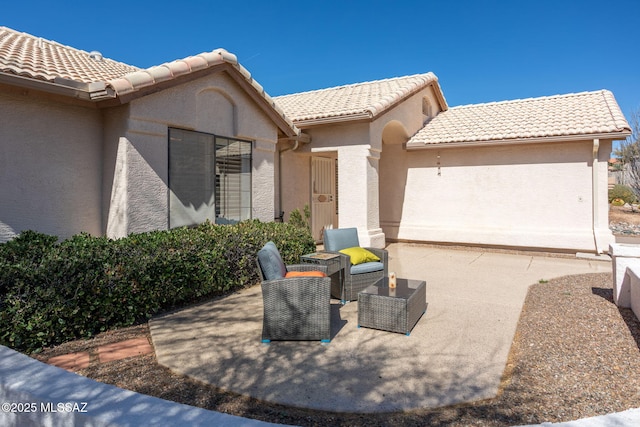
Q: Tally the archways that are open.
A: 1